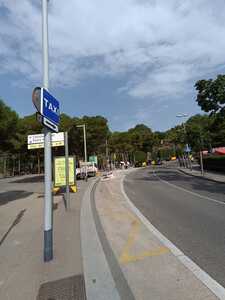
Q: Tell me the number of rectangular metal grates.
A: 1